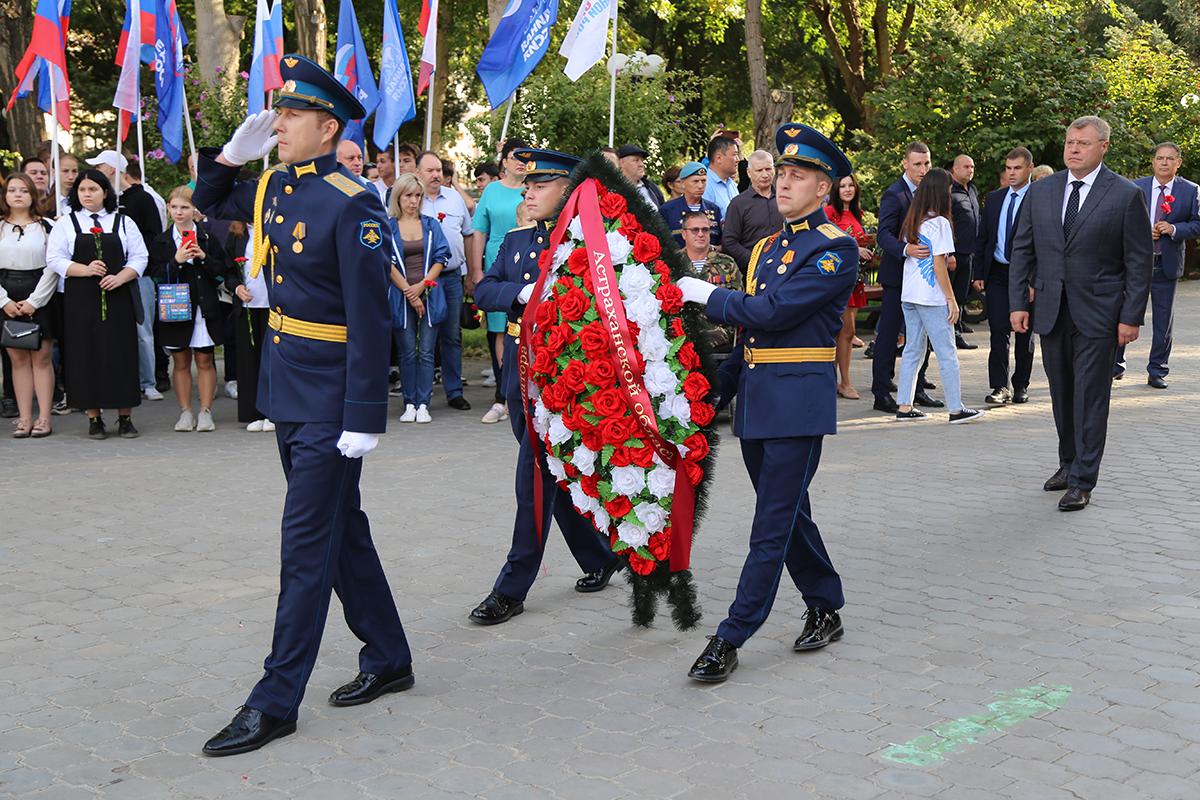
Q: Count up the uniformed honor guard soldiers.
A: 3